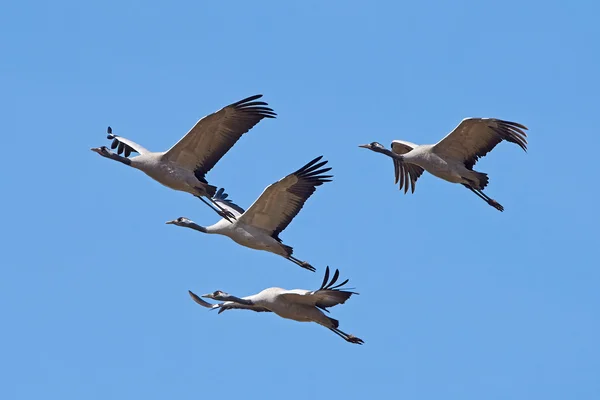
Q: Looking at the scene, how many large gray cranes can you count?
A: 4